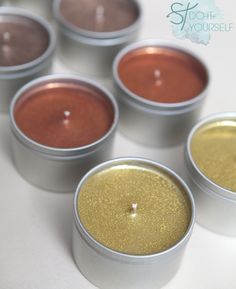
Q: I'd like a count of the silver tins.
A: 6